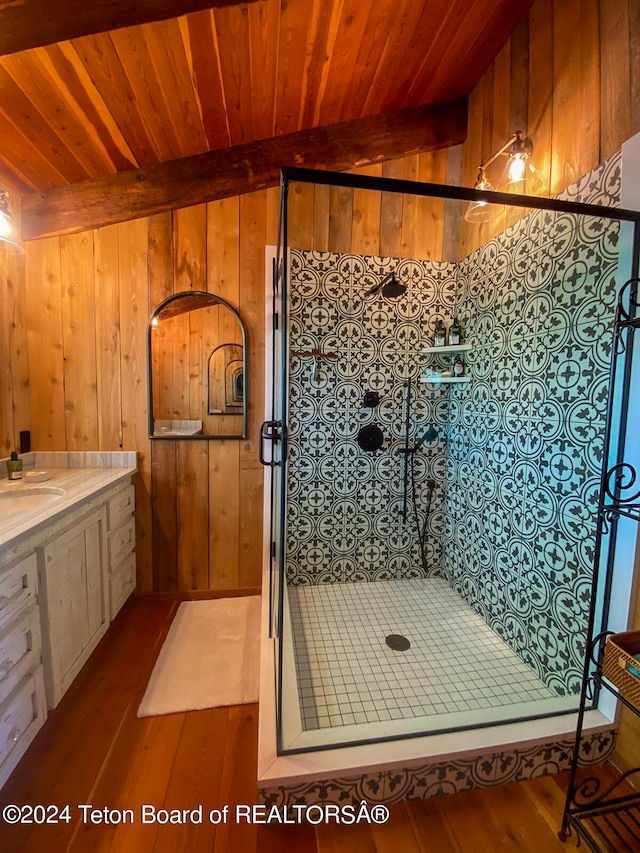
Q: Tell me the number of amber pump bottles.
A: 1